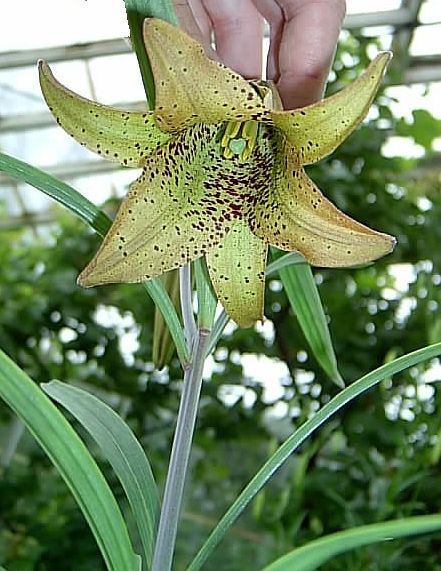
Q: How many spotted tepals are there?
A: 6